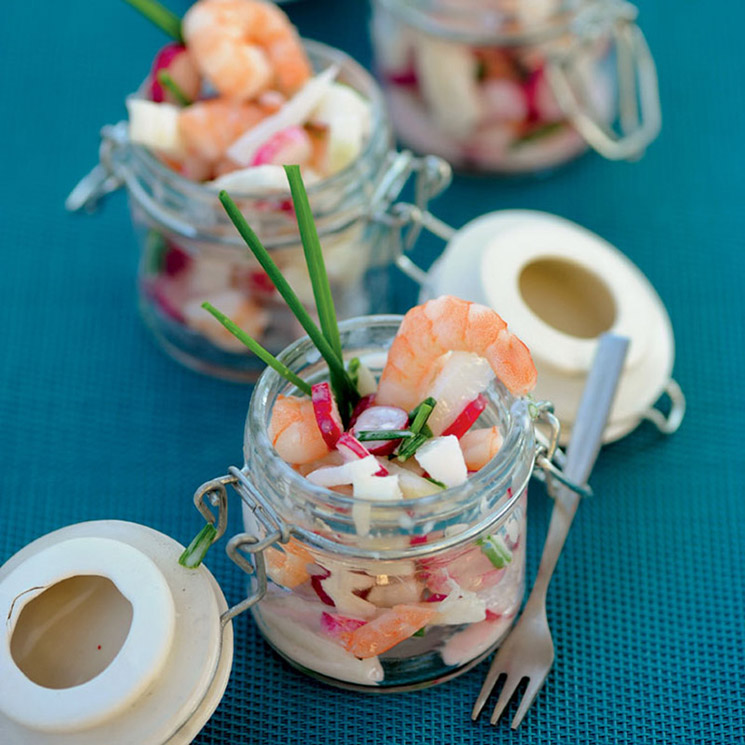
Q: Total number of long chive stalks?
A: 4